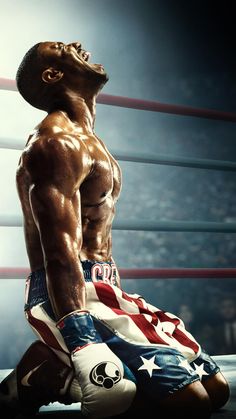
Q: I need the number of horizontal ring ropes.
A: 4